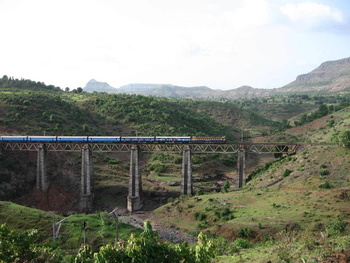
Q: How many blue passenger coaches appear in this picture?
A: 6